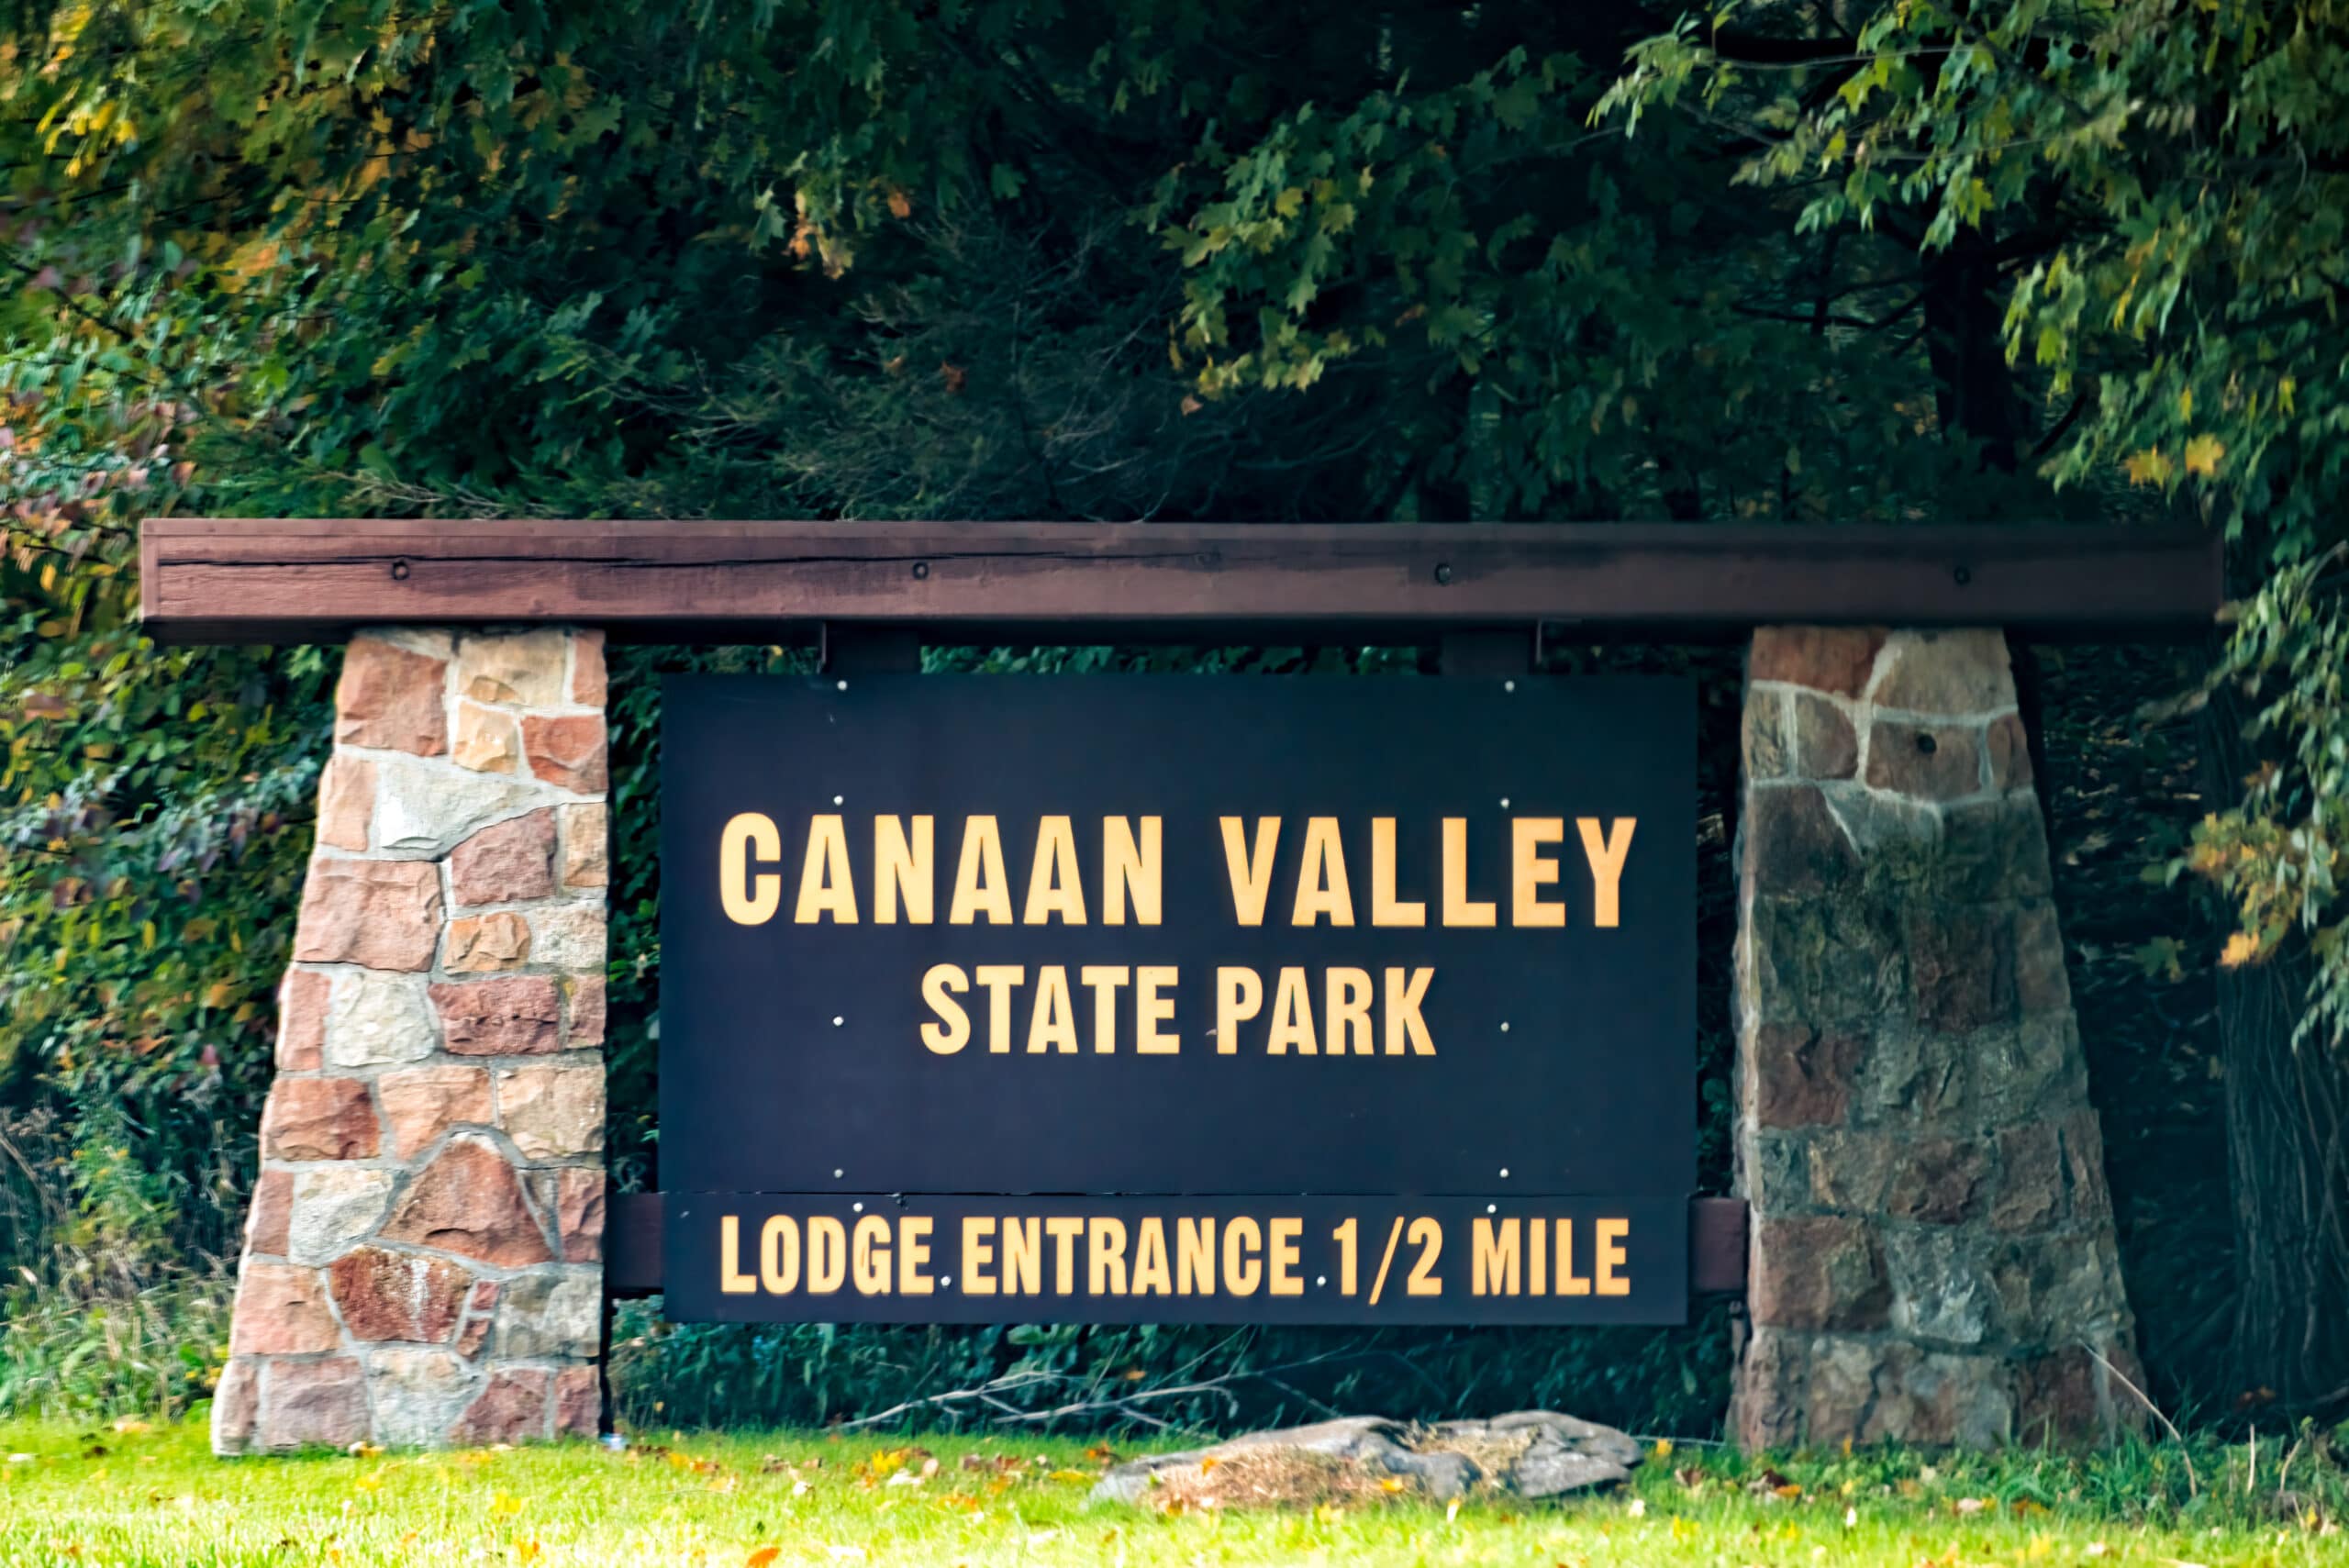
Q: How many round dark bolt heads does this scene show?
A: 4